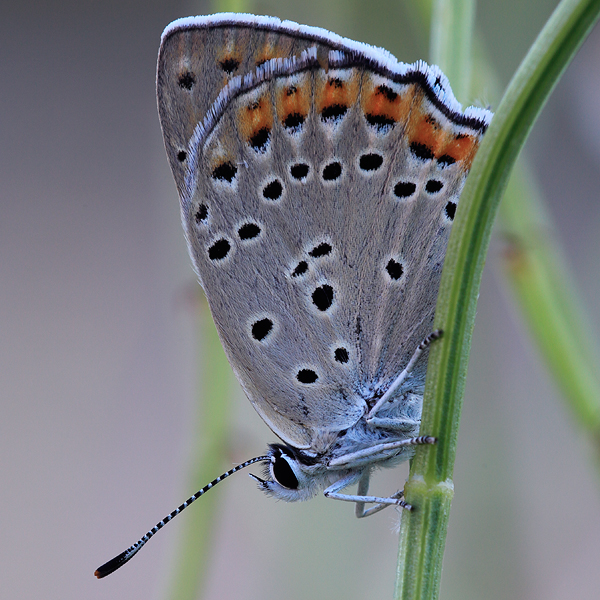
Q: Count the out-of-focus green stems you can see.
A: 3